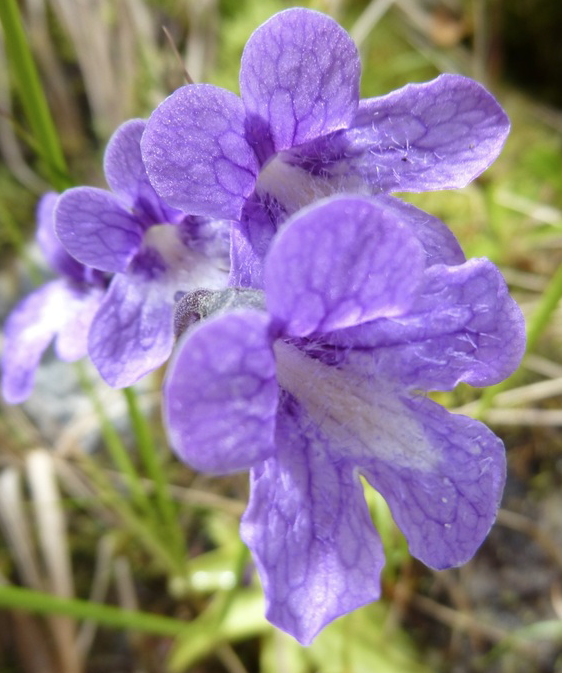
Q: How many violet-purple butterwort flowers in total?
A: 4